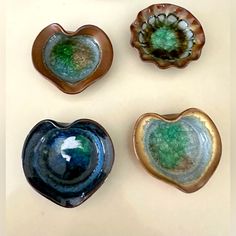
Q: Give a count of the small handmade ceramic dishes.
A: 4